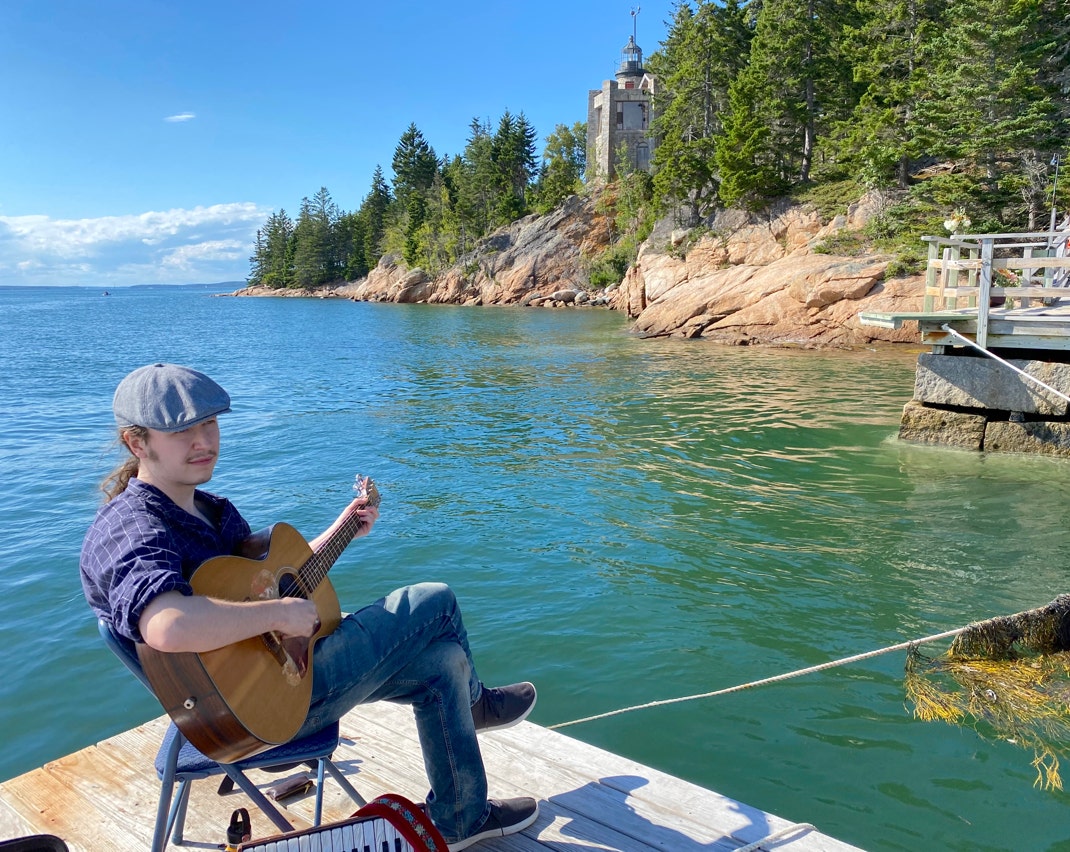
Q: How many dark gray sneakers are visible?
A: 2